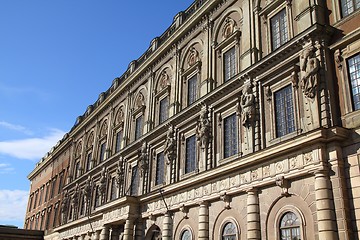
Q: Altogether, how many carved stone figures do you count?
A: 10